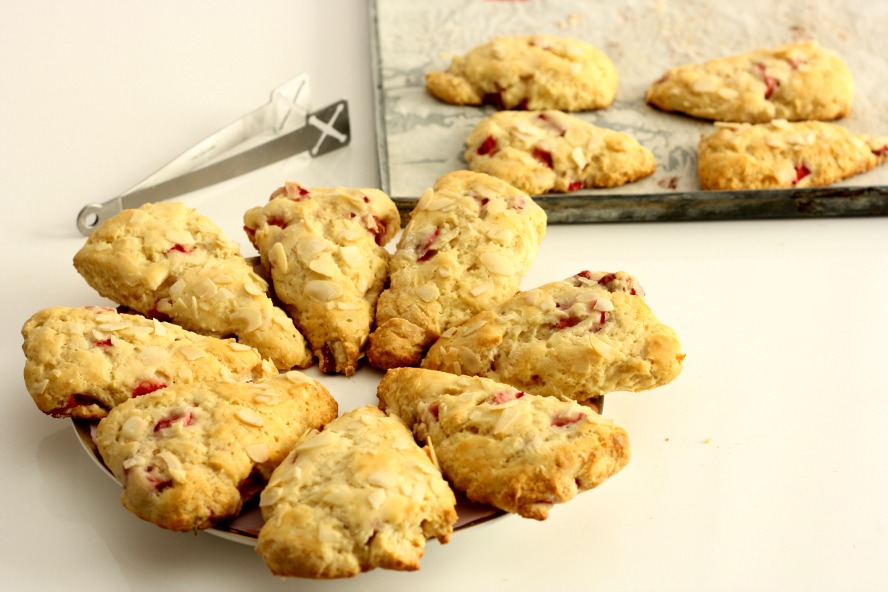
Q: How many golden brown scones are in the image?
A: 12